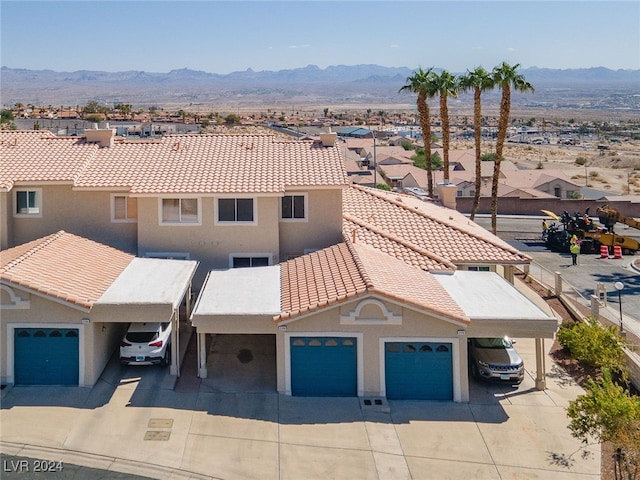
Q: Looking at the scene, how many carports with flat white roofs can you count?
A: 3